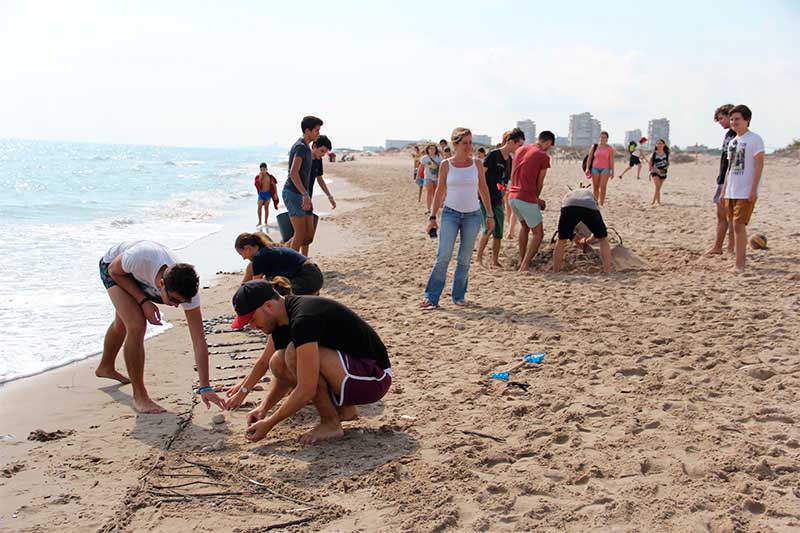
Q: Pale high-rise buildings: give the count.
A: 4